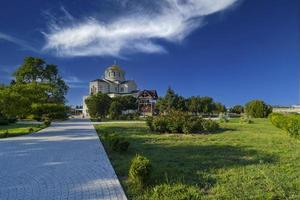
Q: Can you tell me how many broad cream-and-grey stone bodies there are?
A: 1